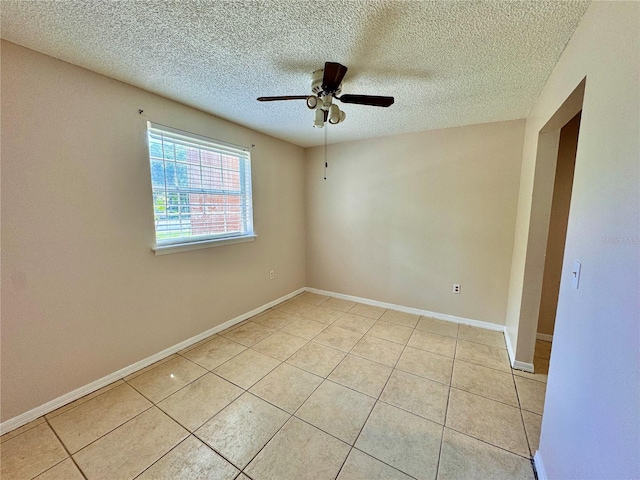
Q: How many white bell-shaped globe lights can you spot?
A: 4